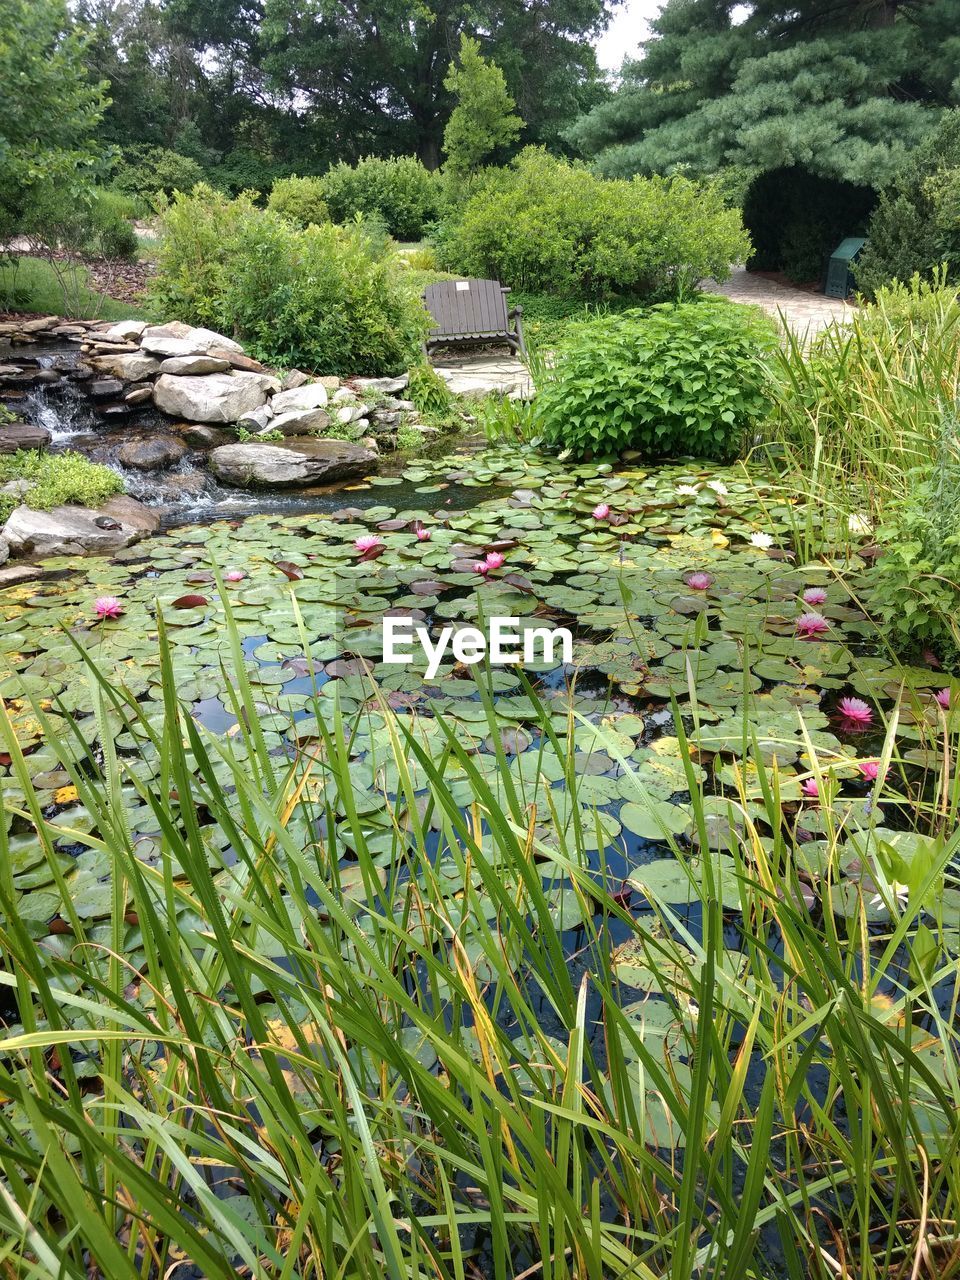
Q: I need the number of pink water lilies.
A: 14